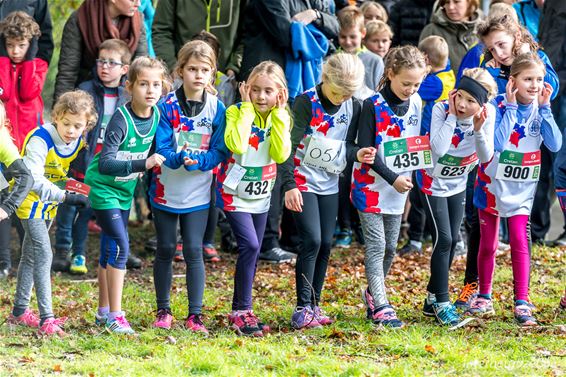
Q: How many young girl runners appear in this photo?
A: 8